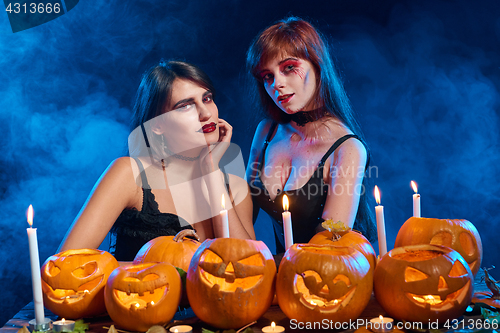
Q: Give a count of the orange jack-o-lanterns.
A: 6